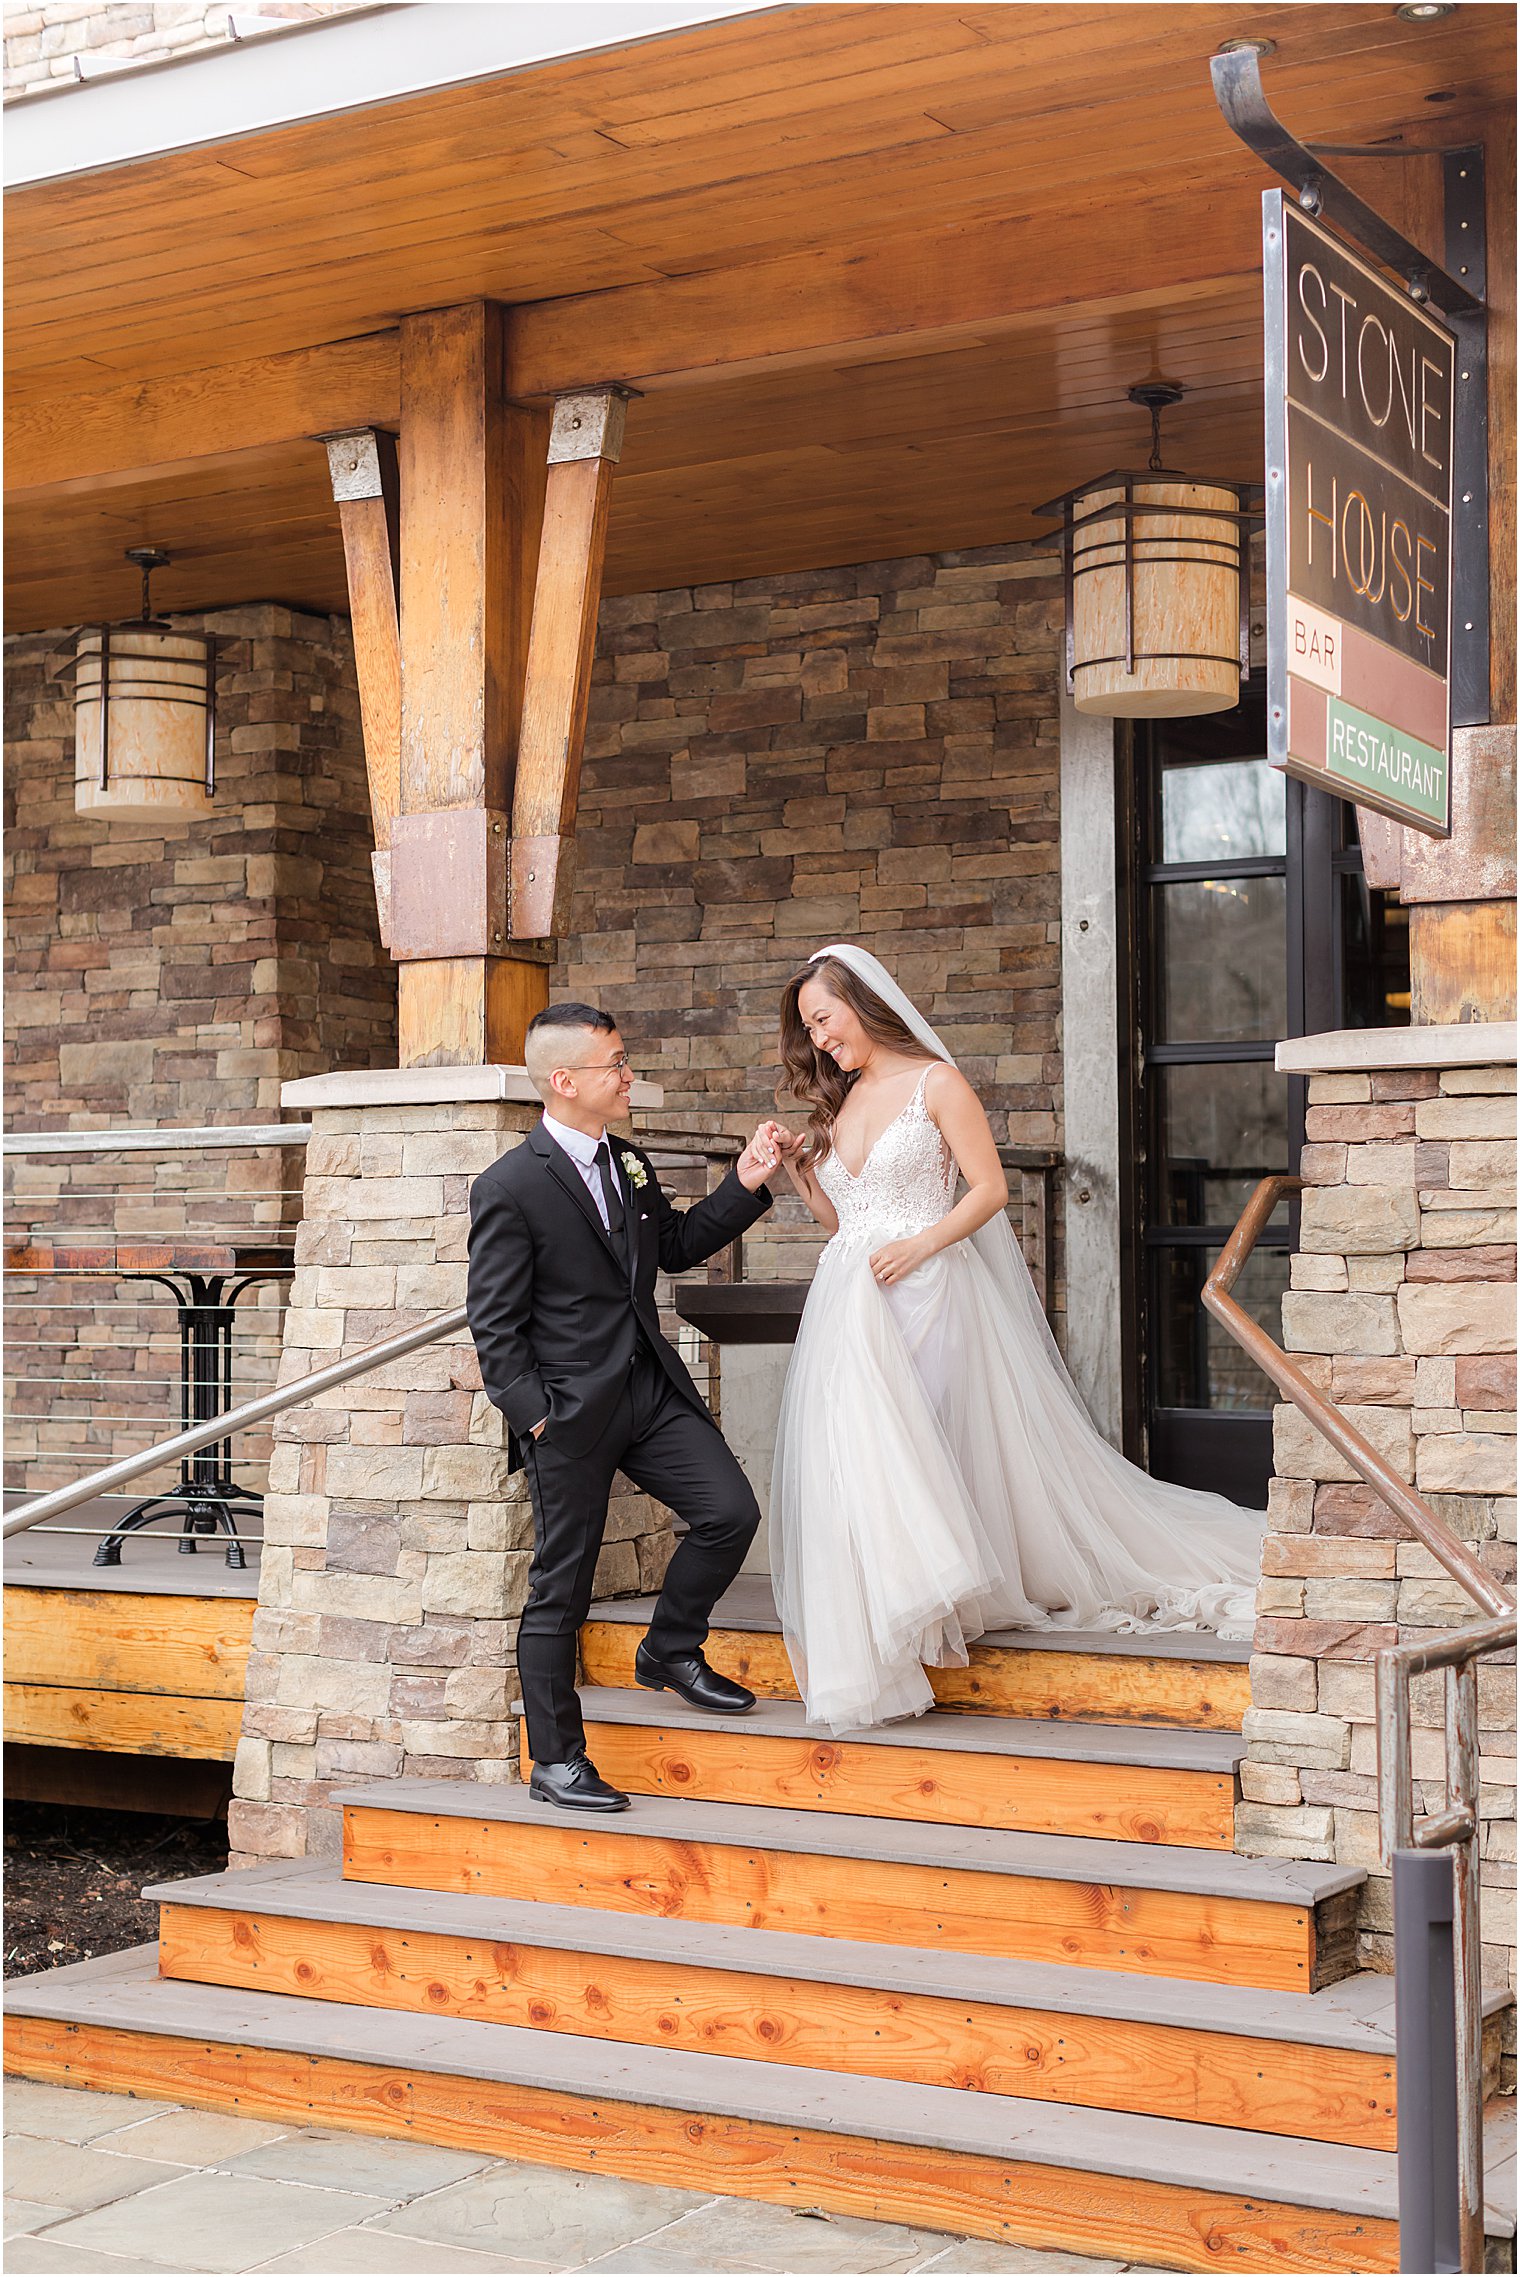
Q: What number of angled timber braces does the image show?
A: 2